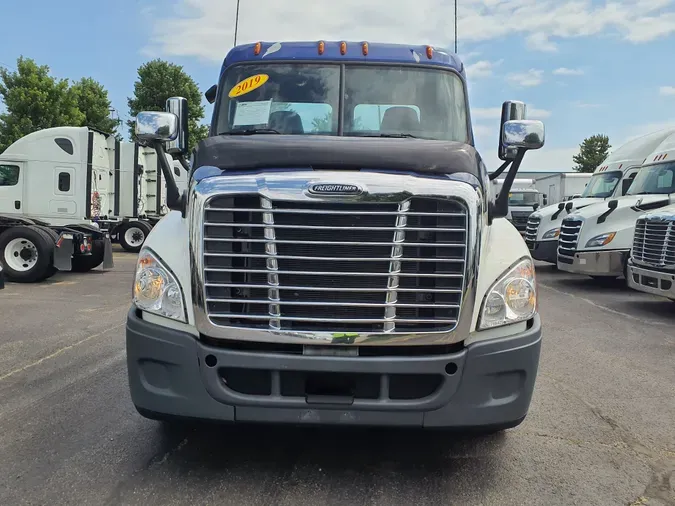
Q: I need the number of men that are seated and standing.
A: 0